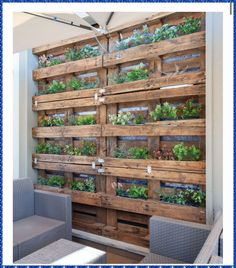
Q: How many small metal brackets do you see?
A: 9